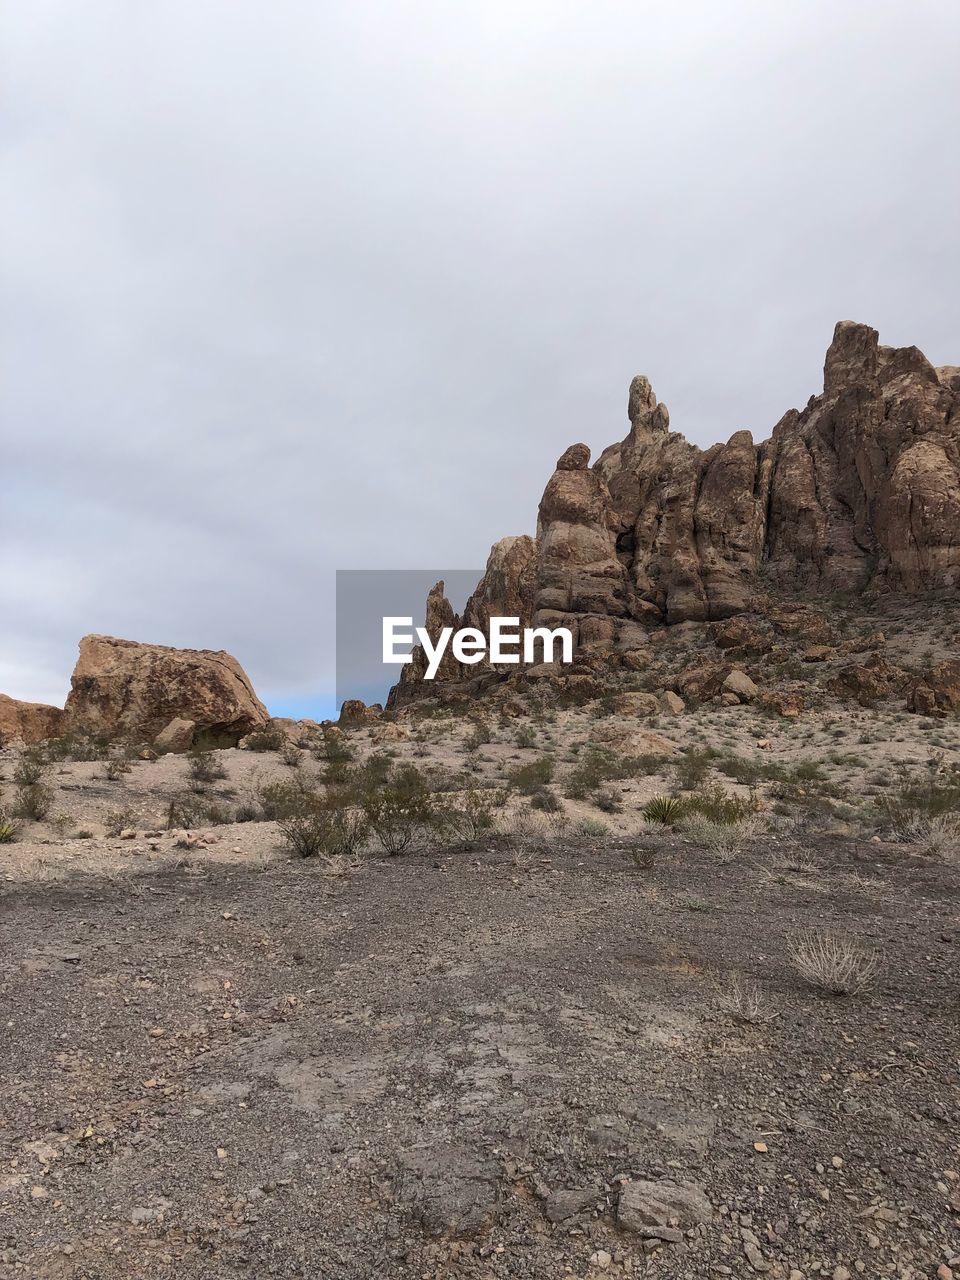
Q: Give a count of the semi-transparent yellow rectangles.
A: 0